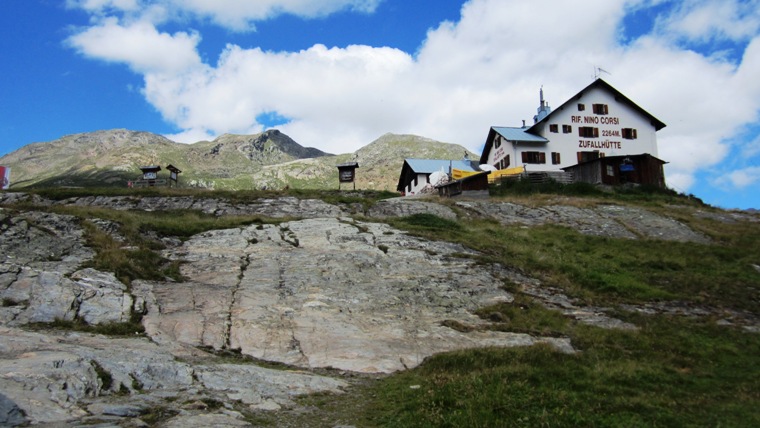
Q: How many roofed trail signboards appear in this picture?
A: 3